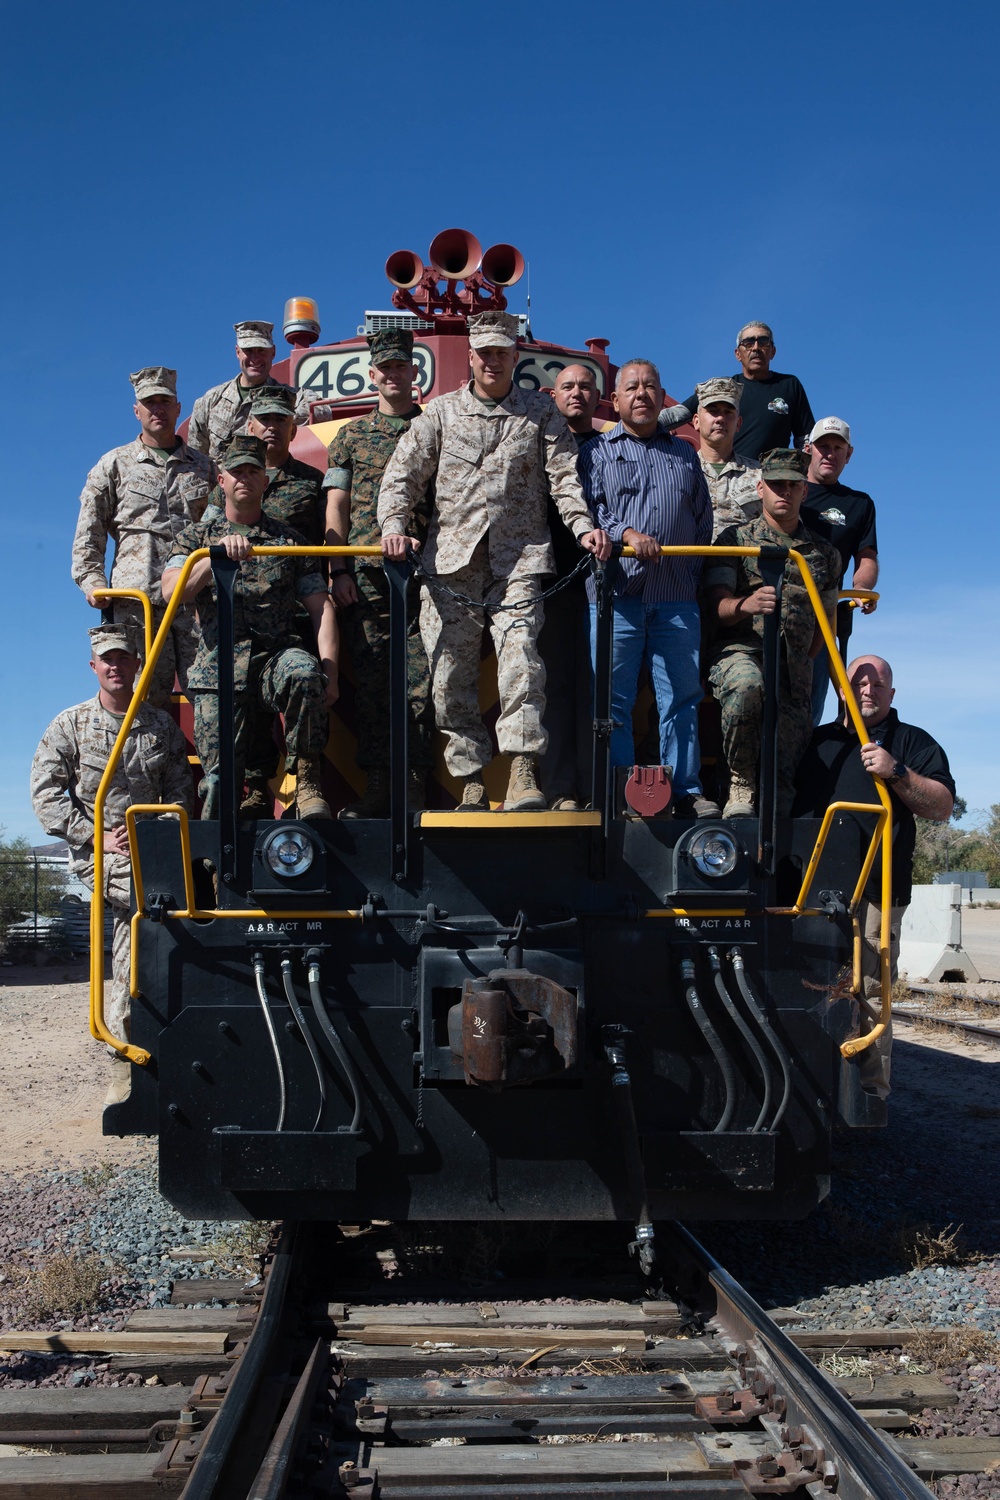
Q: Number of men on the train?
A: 14